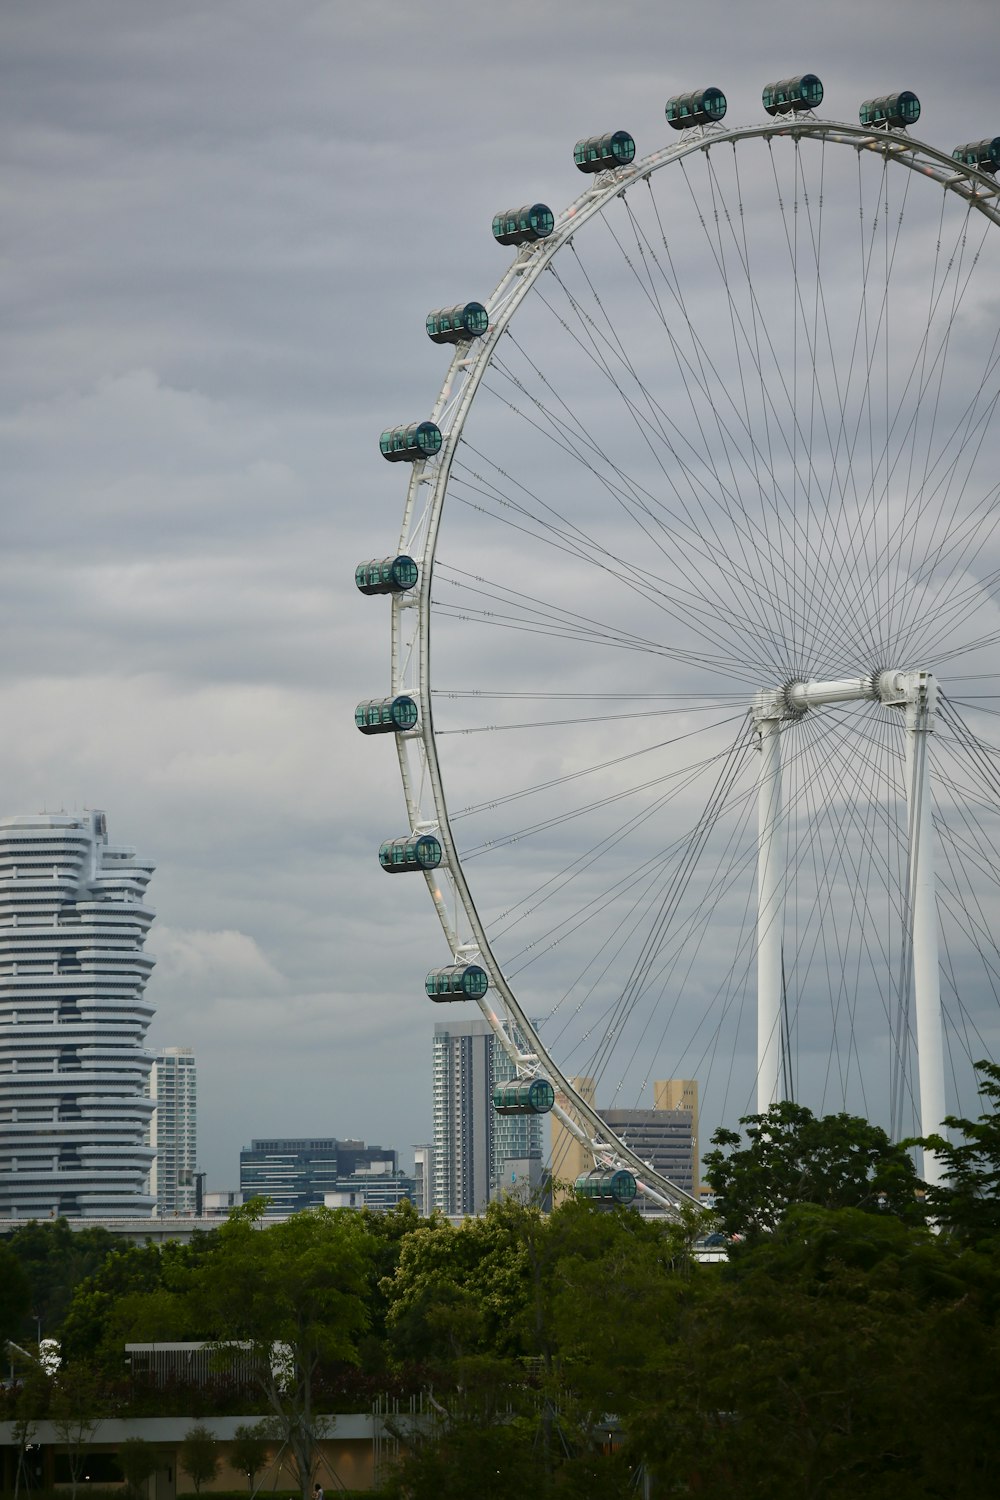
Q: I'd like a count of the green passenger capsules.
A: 14